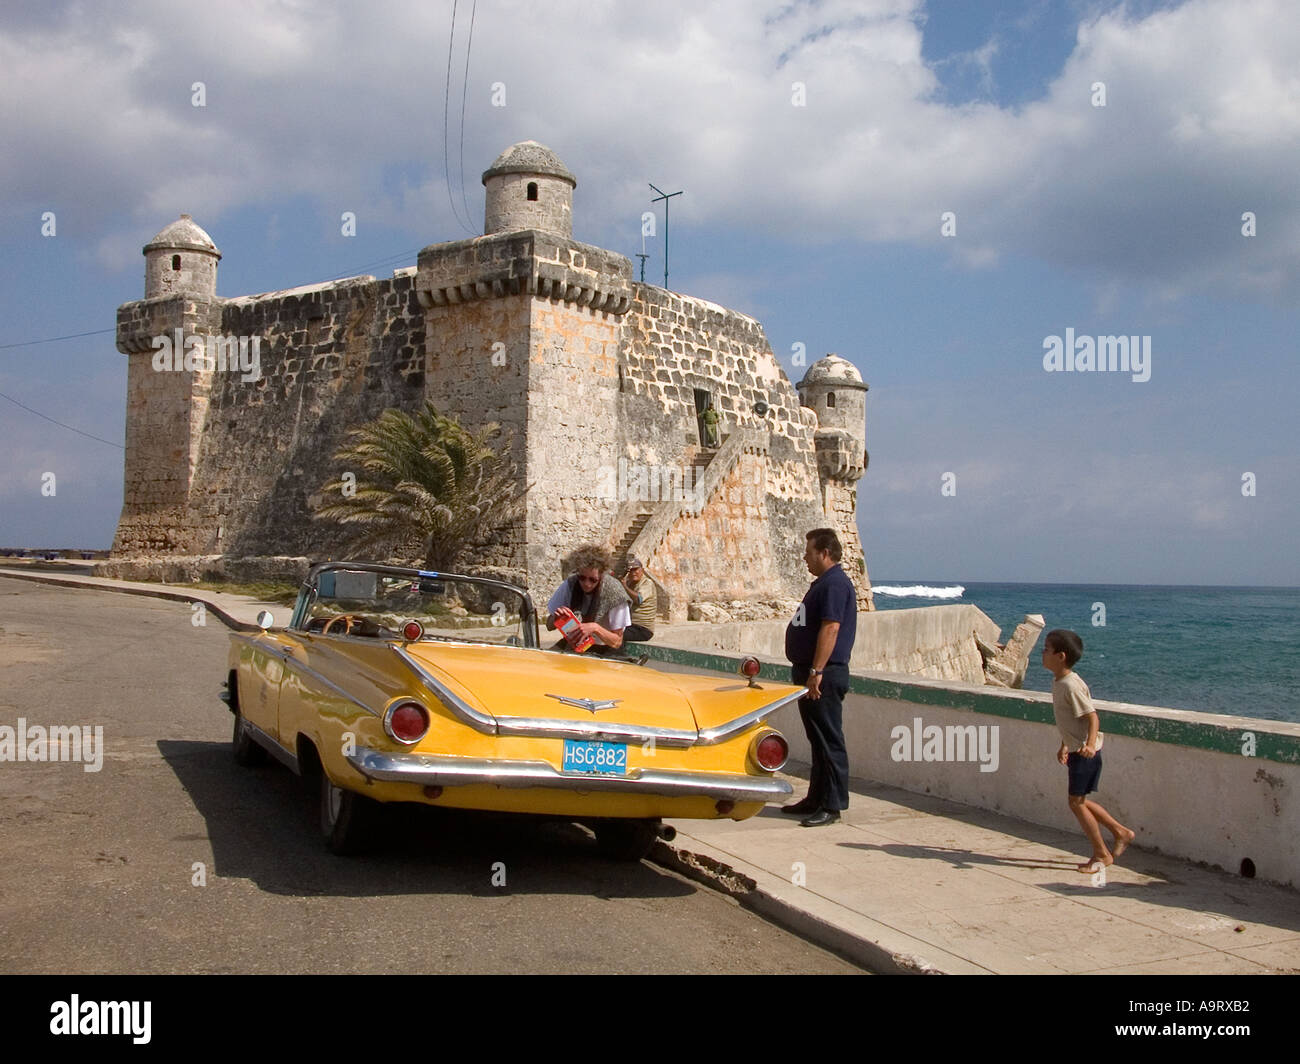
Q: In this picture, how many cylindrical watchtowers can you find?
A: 3